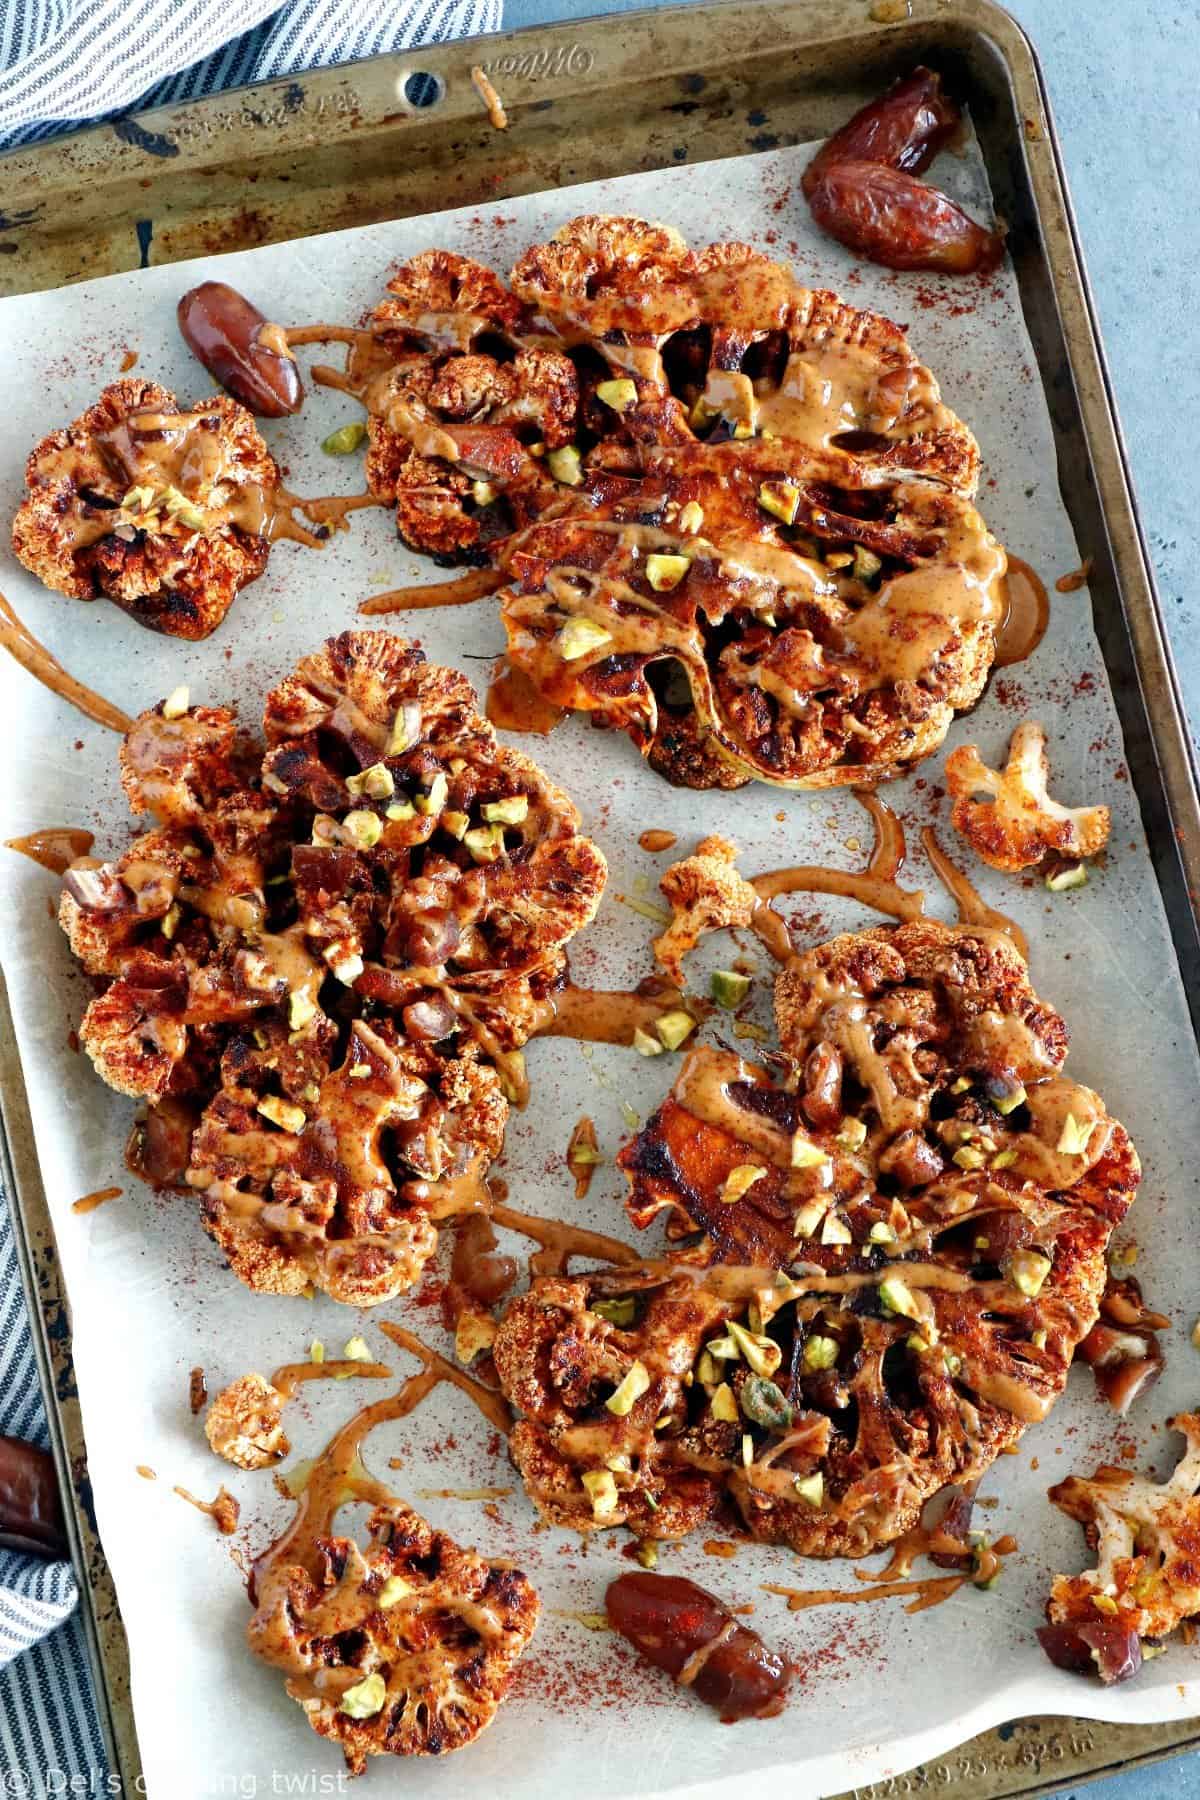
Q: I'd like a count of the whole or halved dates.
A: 5